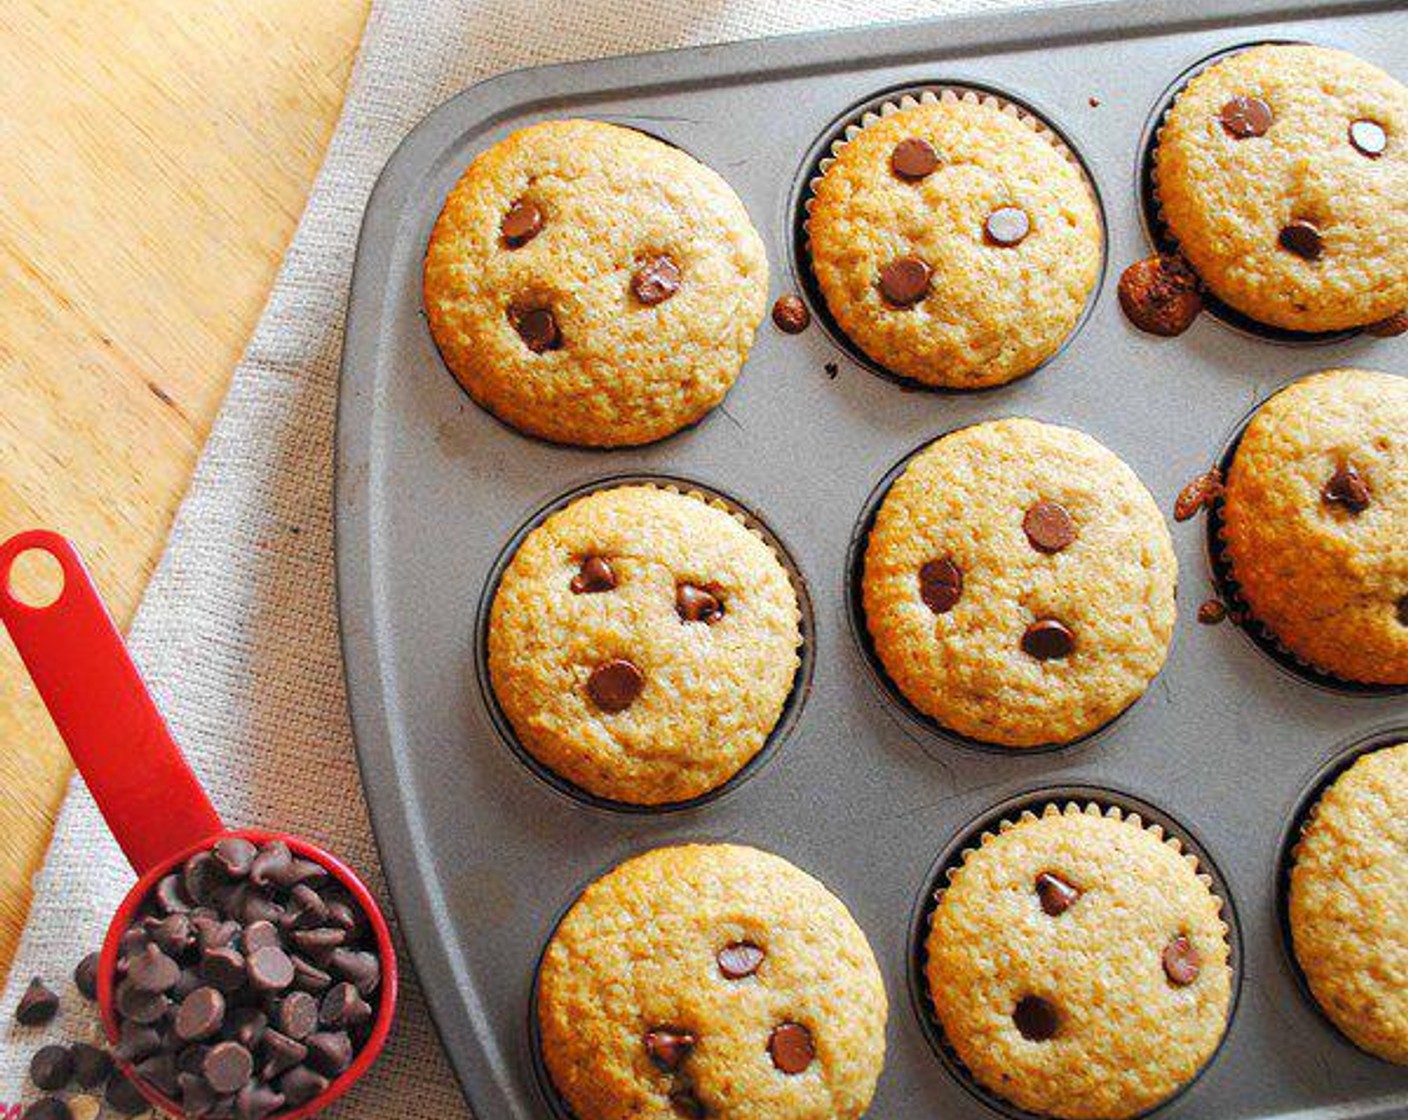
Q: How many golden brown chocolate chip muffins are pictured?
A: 9